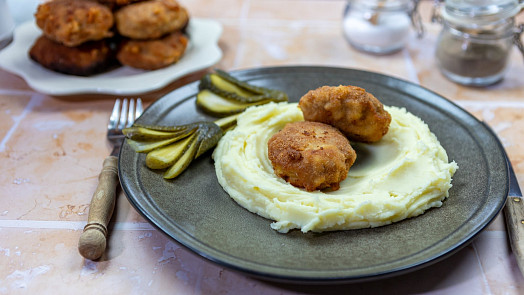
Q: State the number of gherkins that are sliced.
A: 2